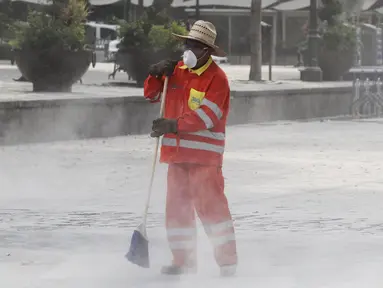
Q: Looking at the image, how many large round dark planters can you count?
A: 3